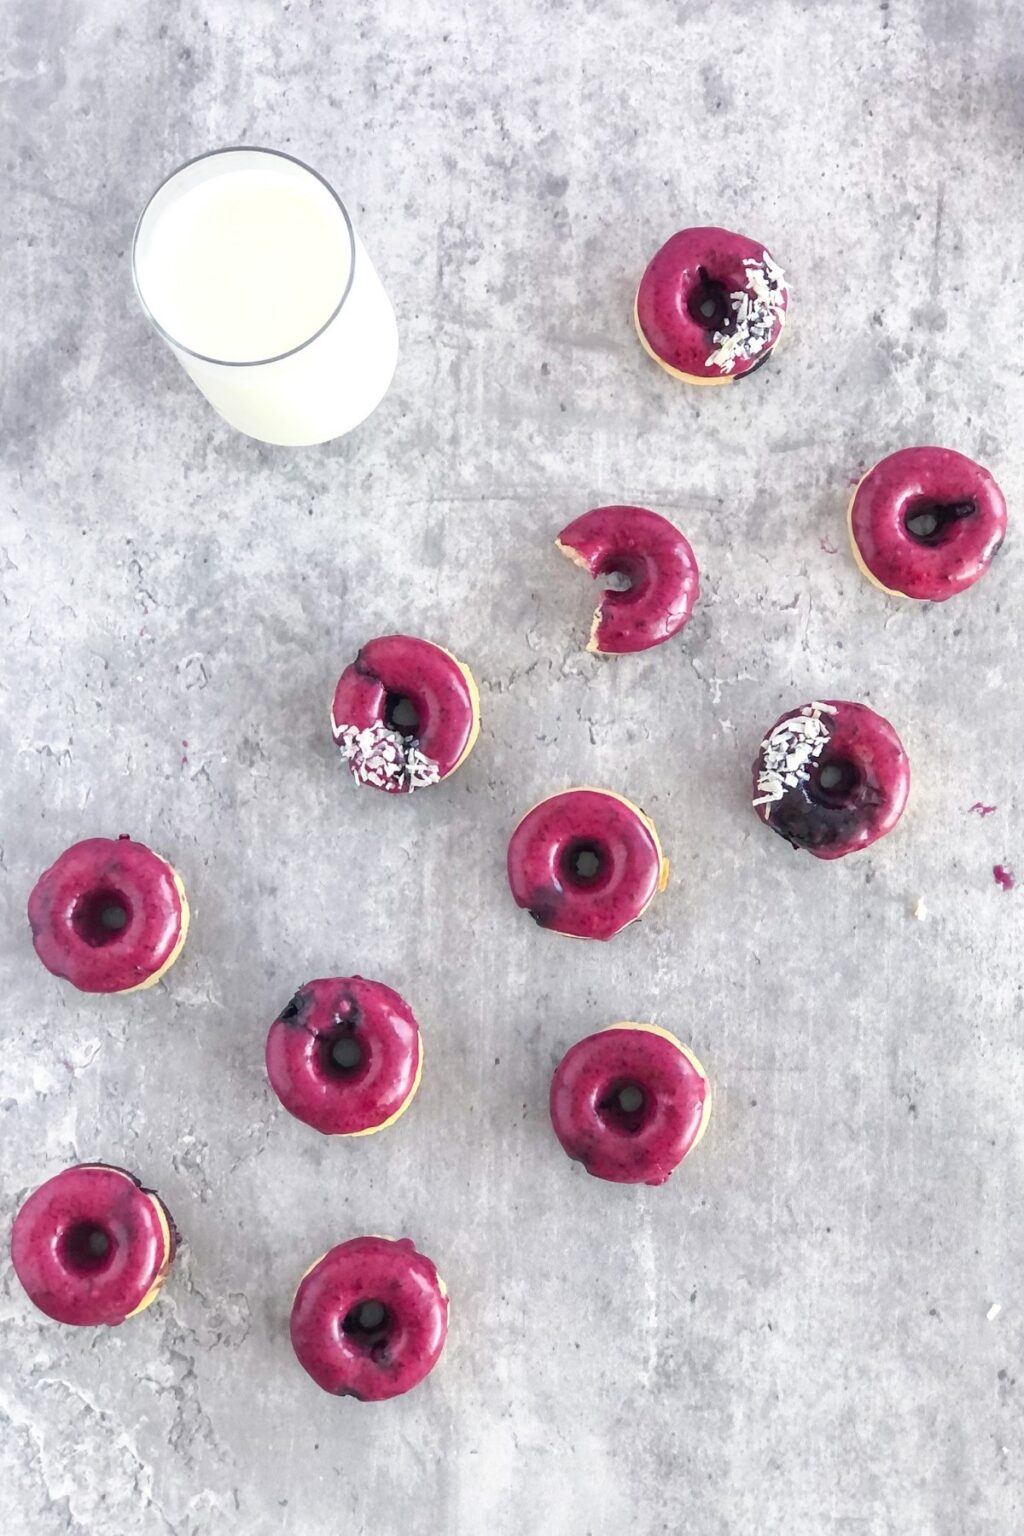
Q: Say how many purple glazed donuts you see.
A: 11